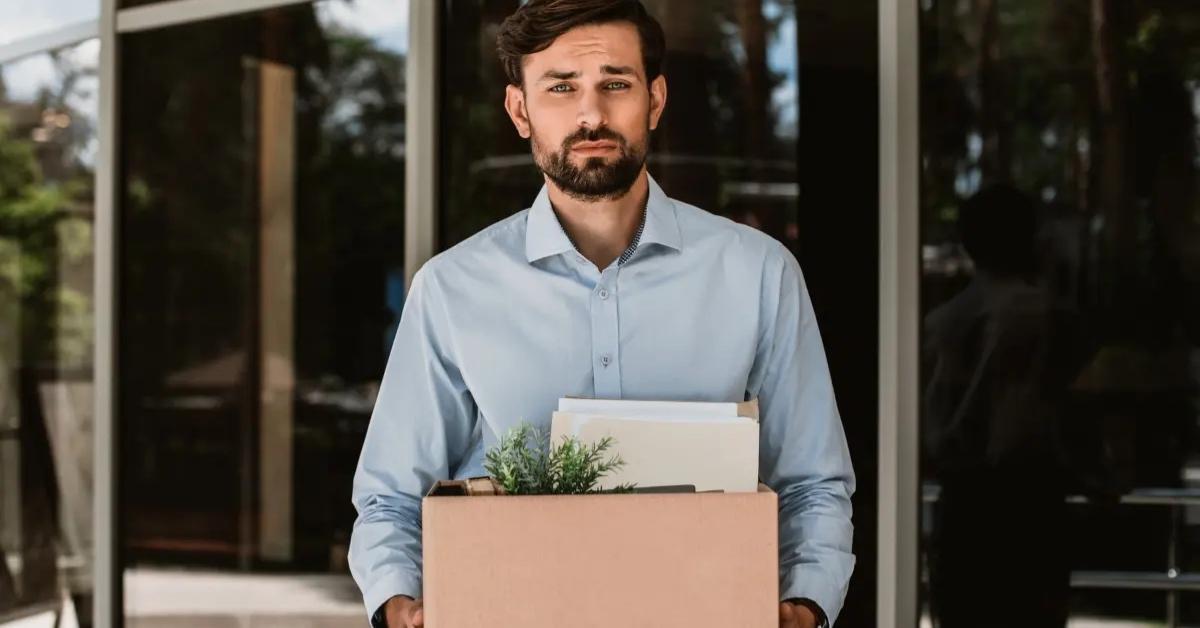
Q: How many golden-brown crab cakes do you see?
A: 0